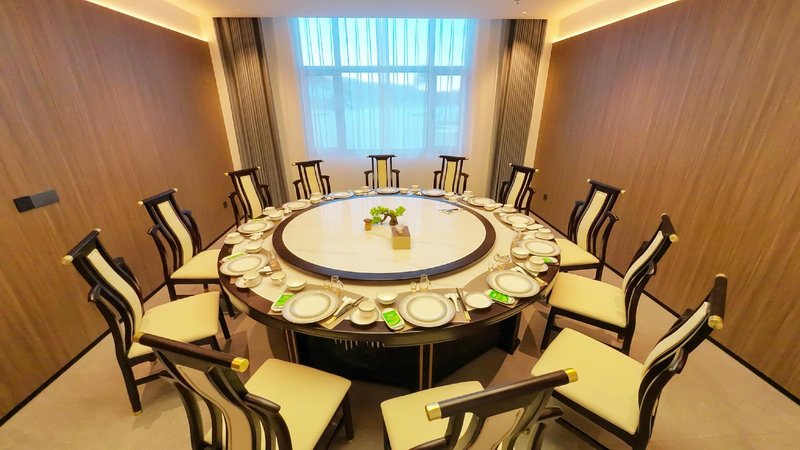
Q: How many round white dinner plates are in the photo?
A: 12